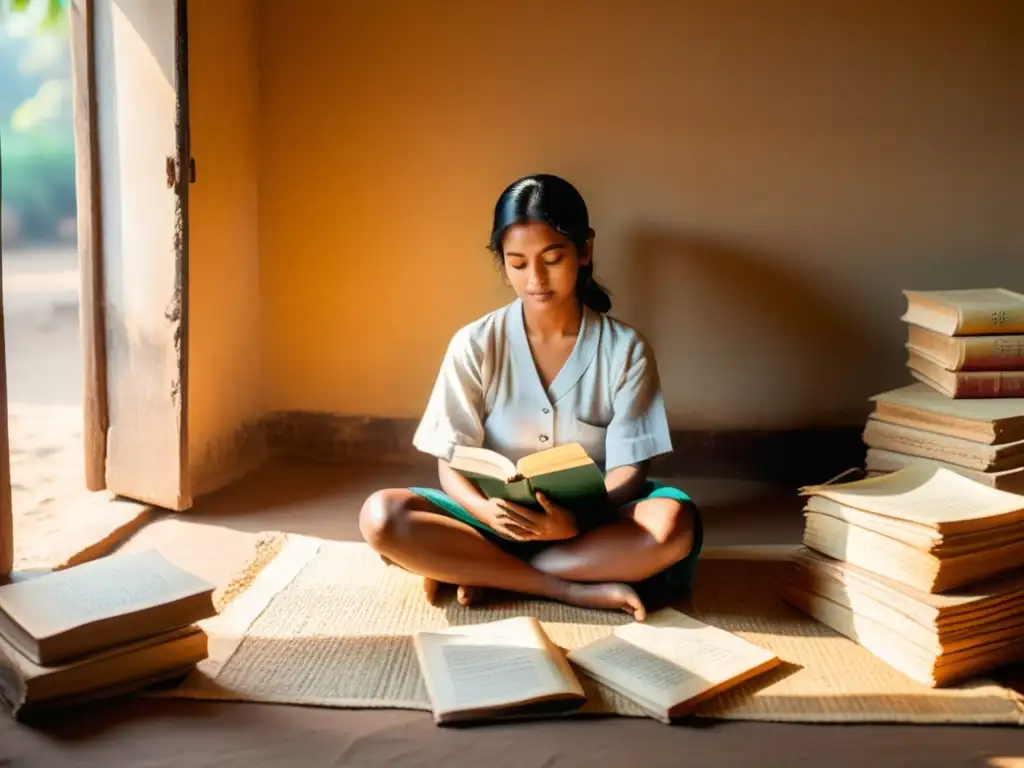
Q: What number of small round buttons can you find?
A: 2